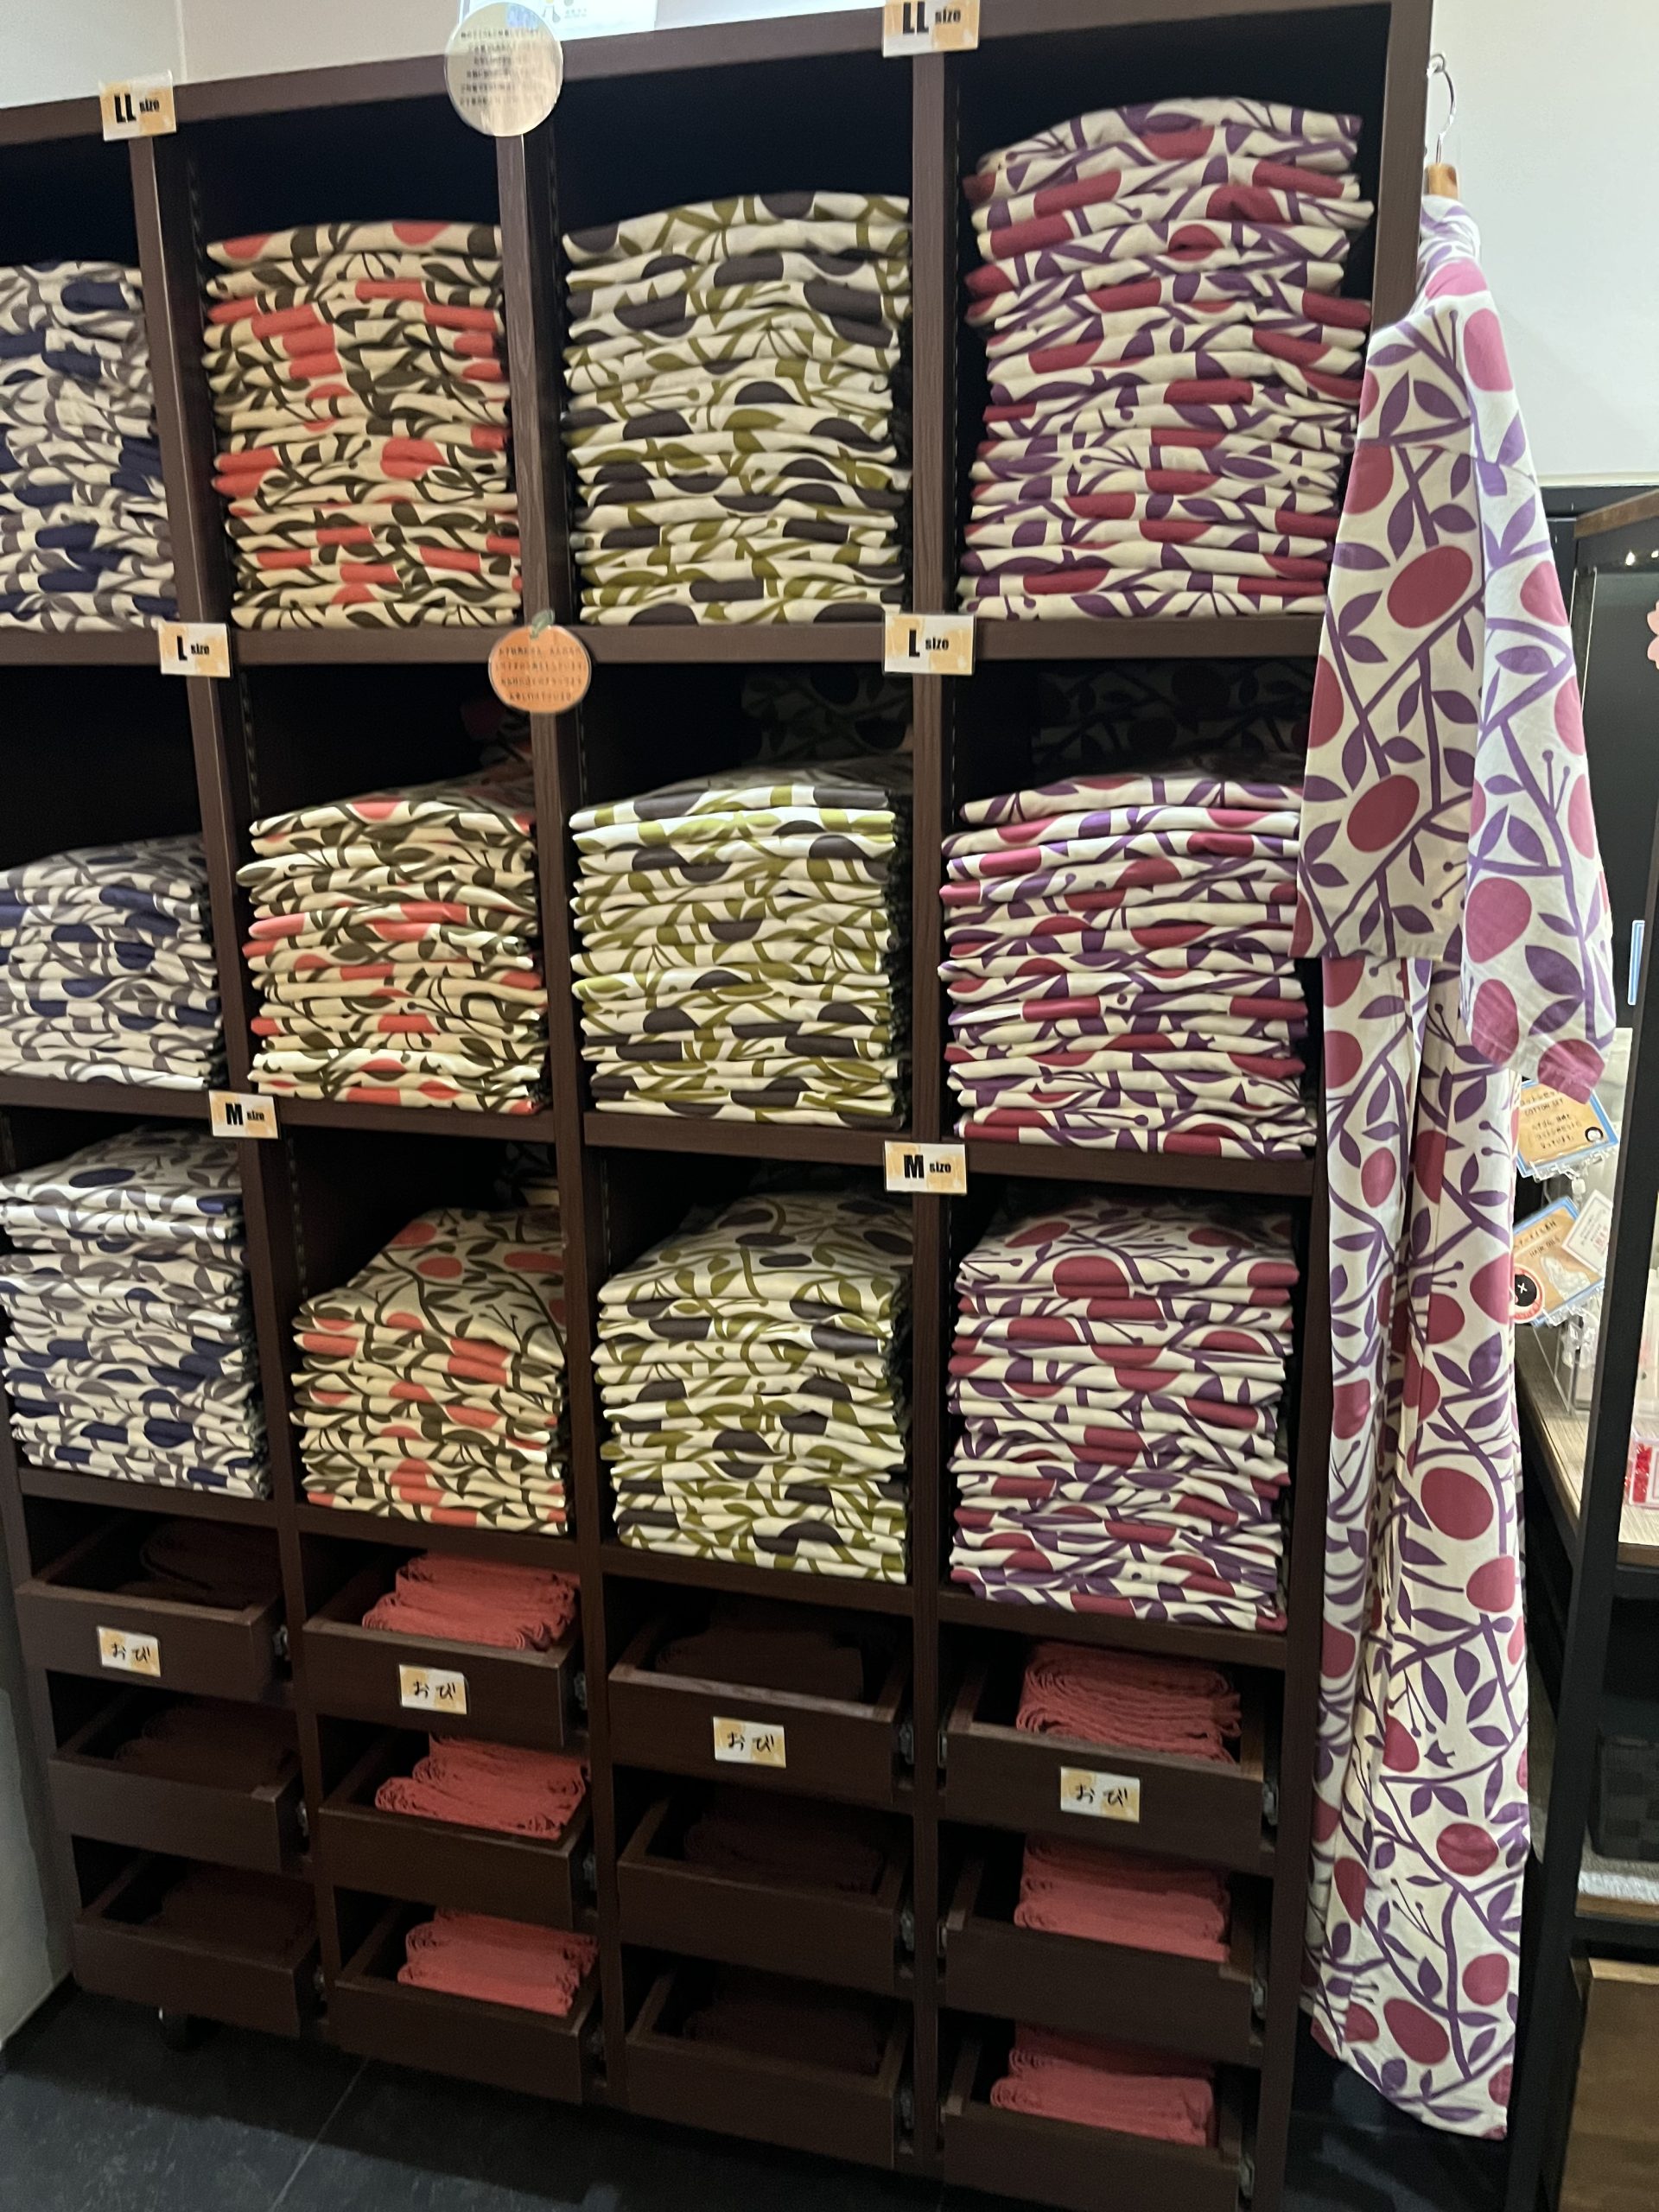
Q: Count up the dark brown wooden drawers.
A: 12